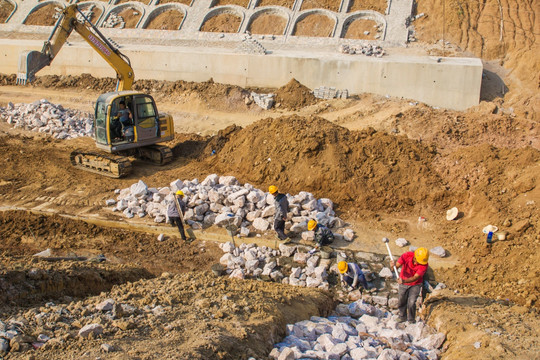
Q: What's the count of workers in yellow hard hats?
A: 5